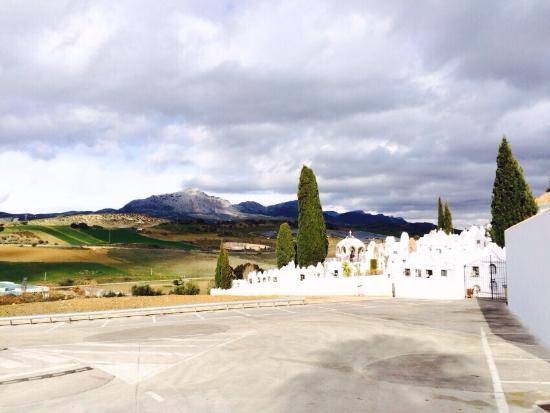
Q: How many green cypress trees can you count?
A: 6